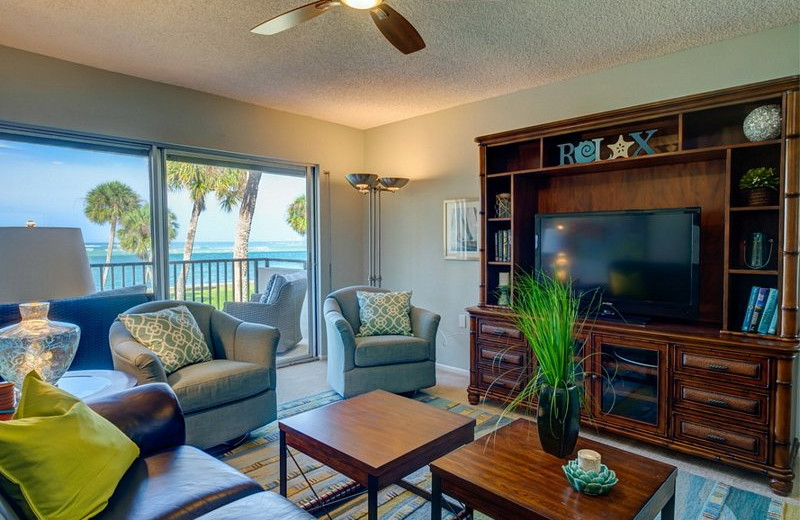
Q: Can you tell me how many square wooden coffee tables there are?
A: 2